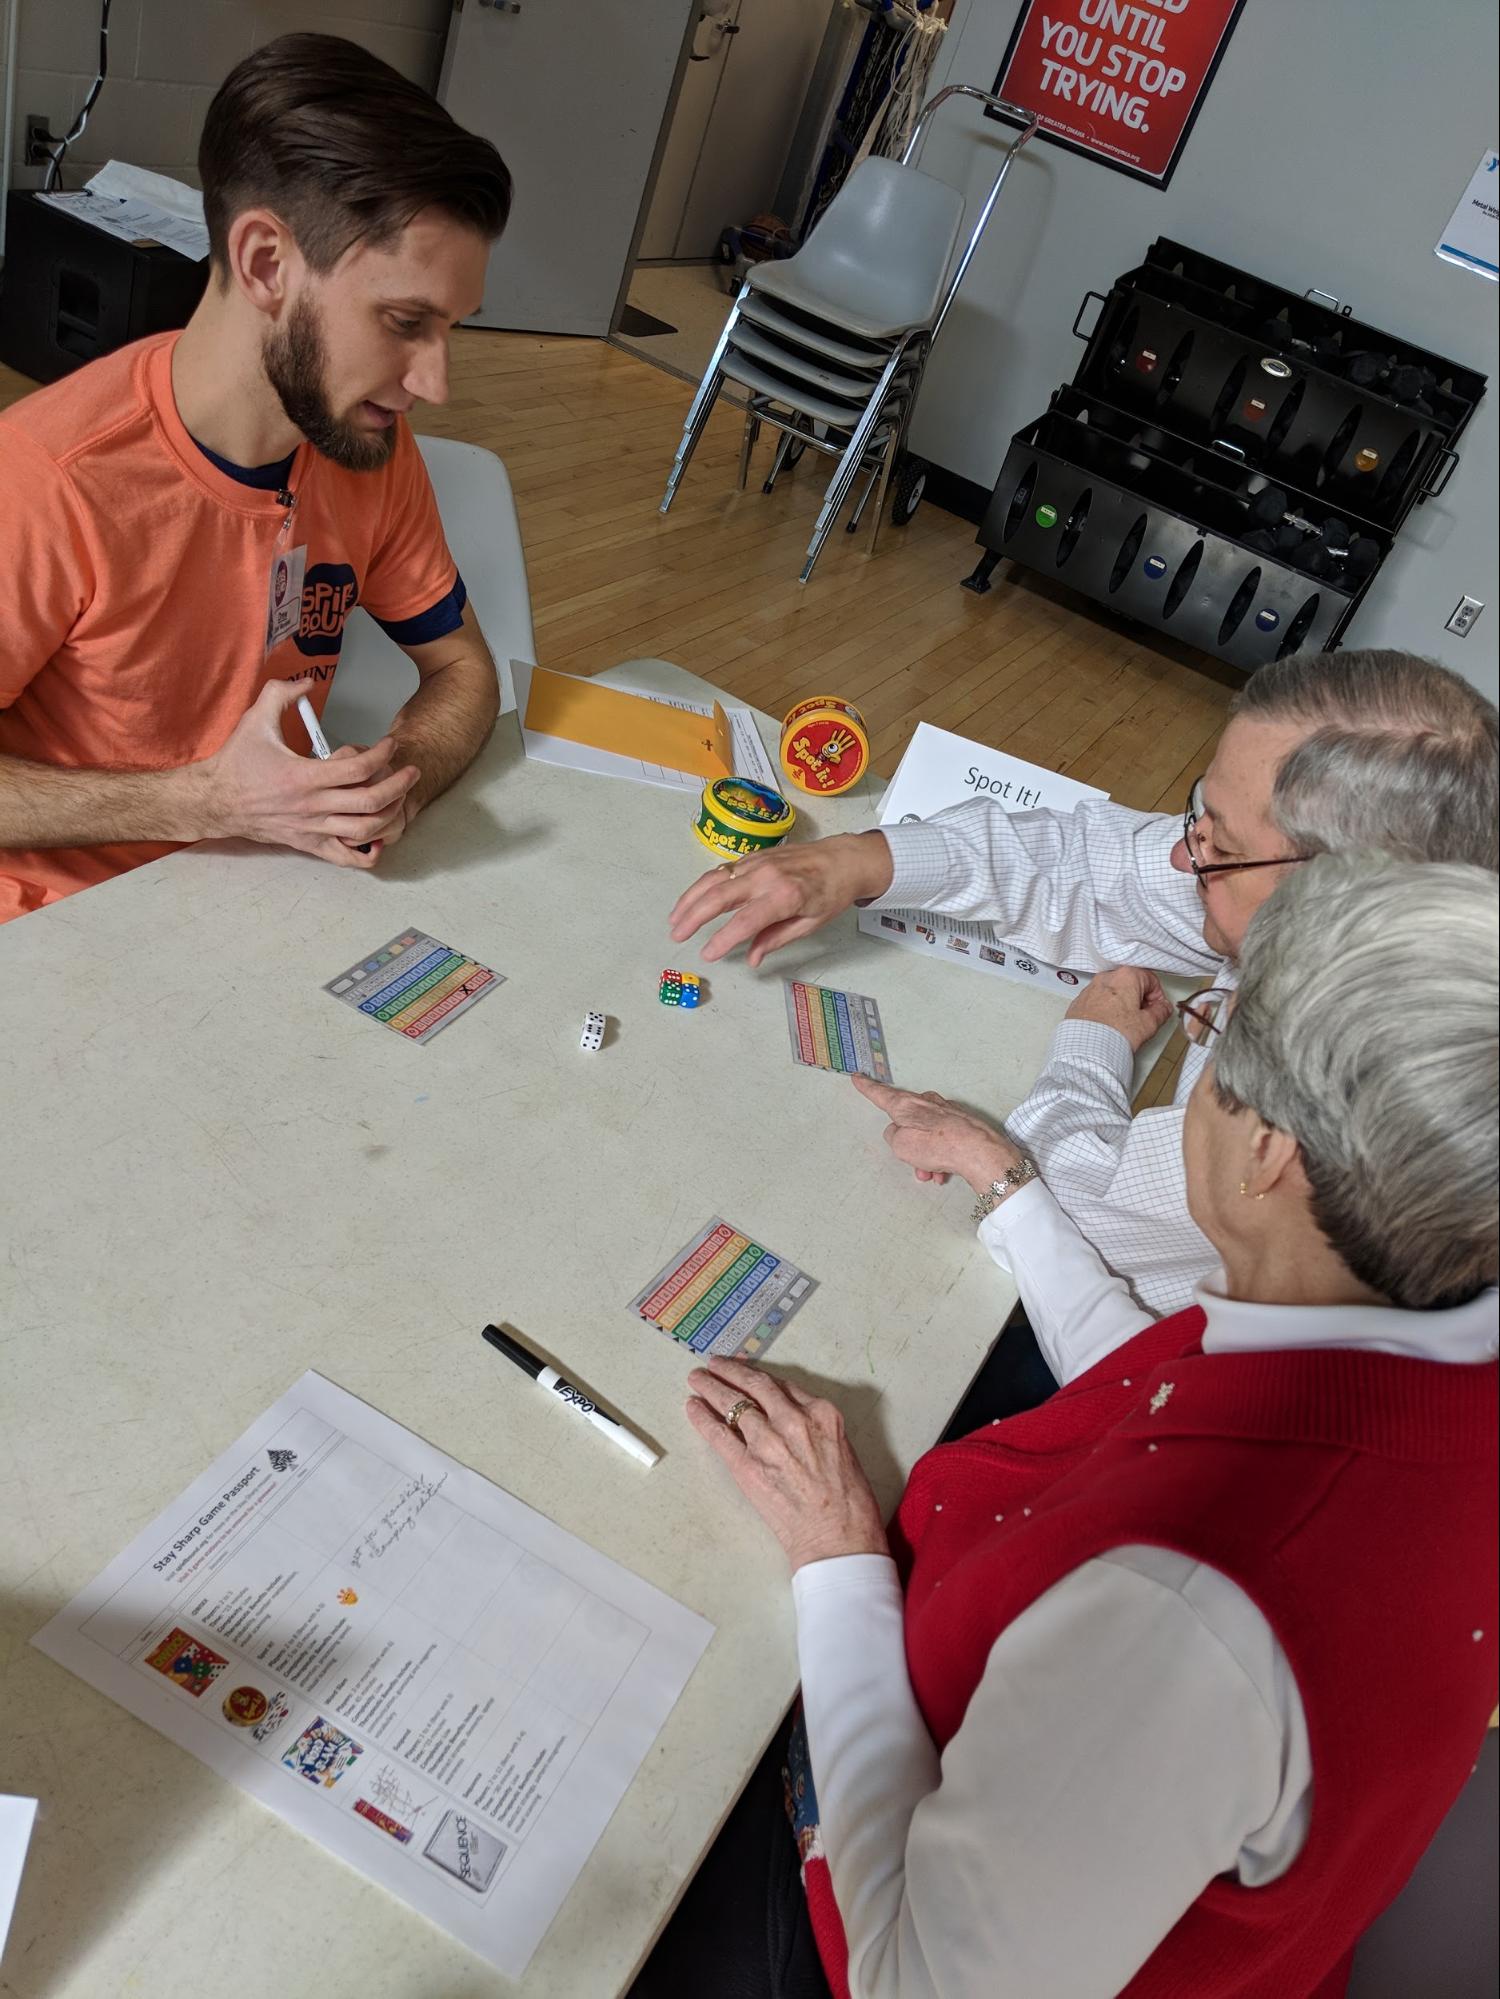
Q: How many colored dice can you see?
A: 4